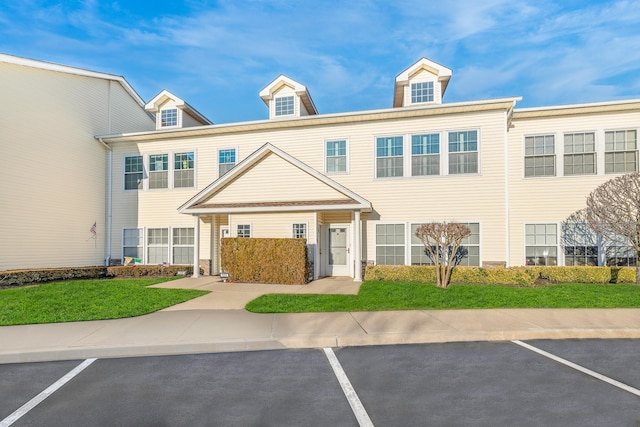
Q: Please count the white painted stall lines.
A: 3